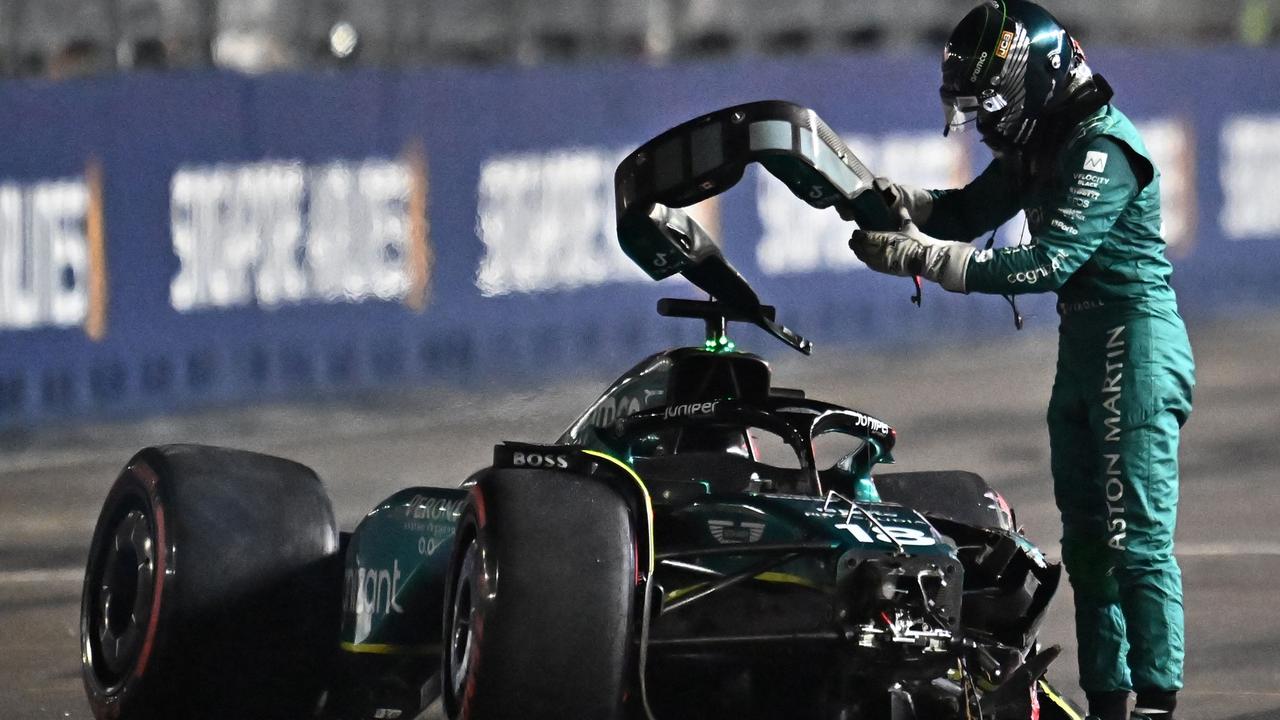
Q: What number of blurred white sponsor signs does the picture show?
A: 6